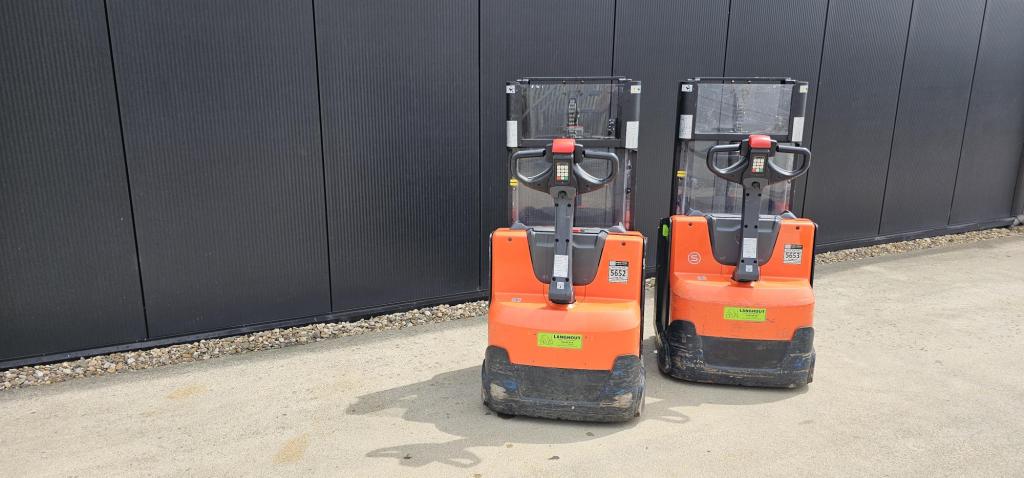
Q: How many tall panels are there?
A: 9